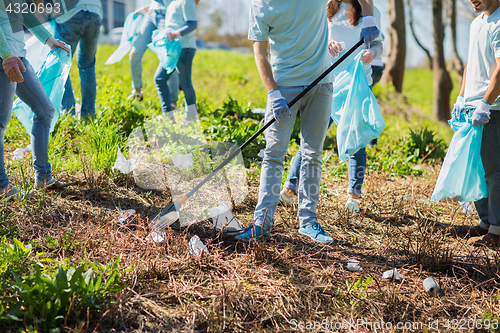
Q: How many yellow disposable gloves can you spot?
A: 0